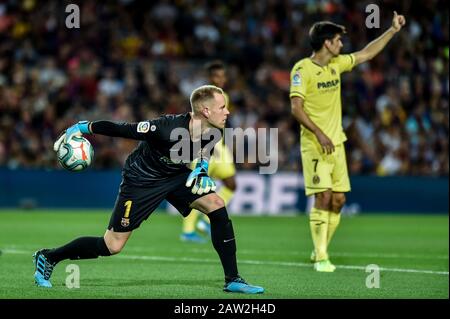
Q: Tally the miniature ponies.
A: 0